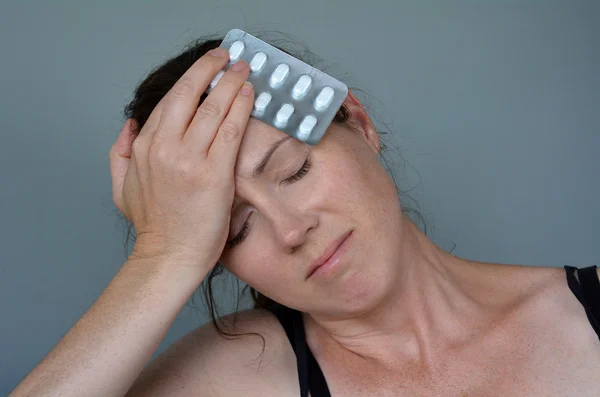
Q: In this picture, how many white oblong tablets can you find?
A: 9